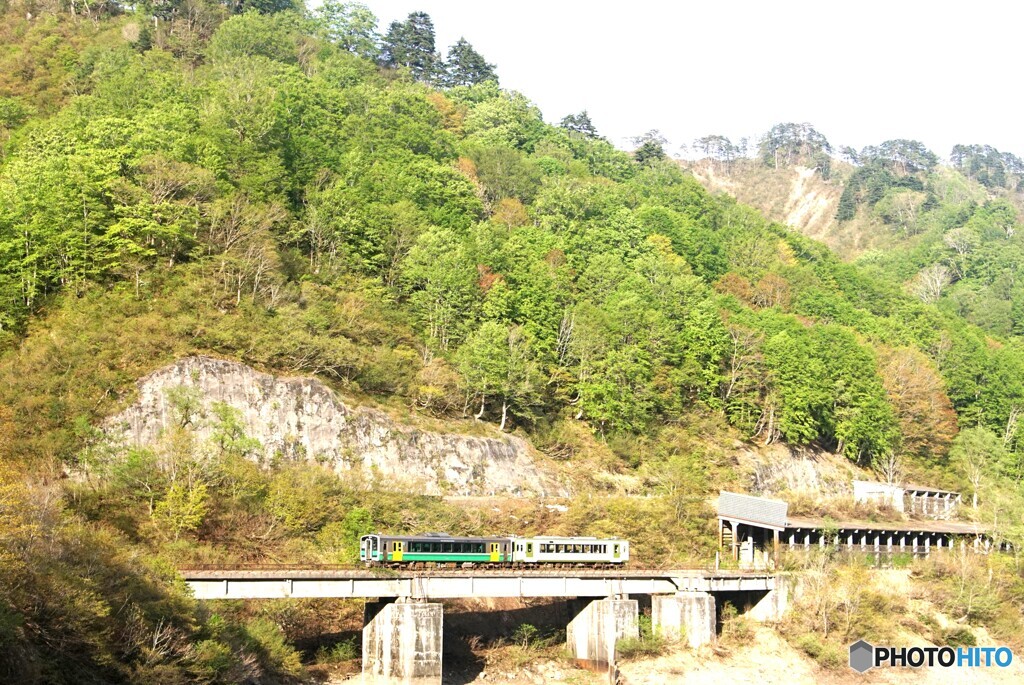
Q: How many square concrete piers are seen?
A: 3